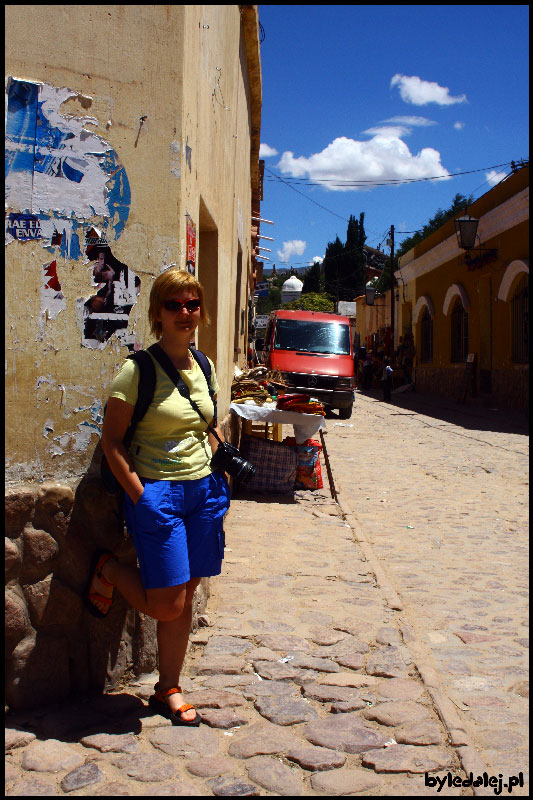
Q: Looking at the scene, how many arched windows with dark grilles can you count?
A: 3